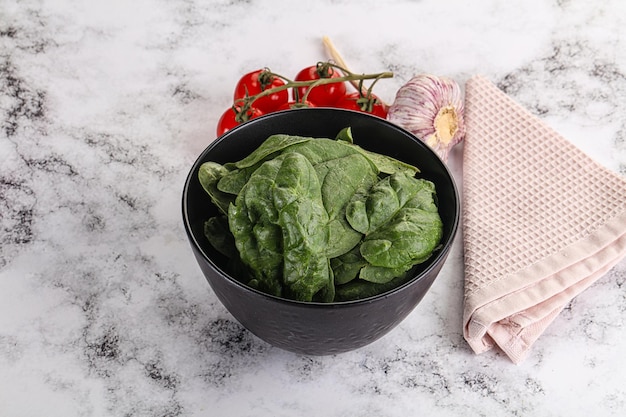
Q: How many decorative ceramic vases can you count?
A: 0